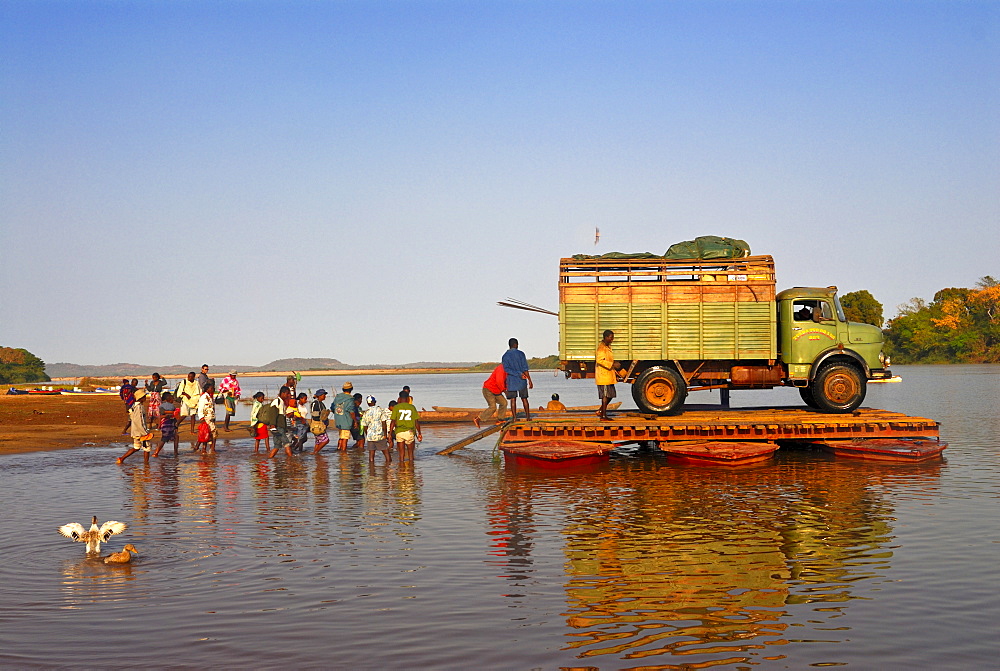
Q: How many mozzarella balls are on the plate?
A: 0